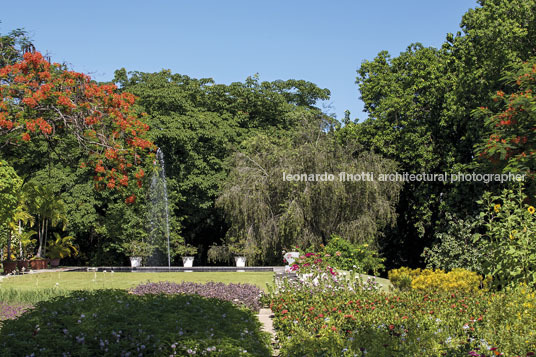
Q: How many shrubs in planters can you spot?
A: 3